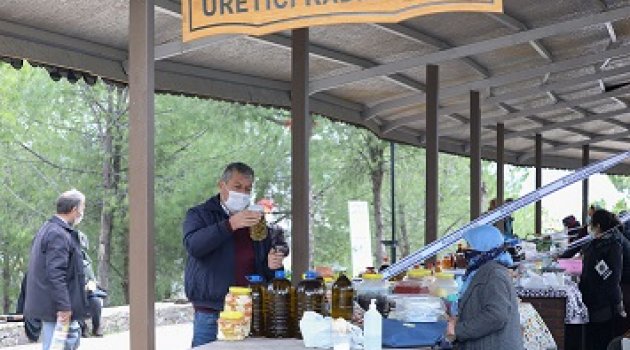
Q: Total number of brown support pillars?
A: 7